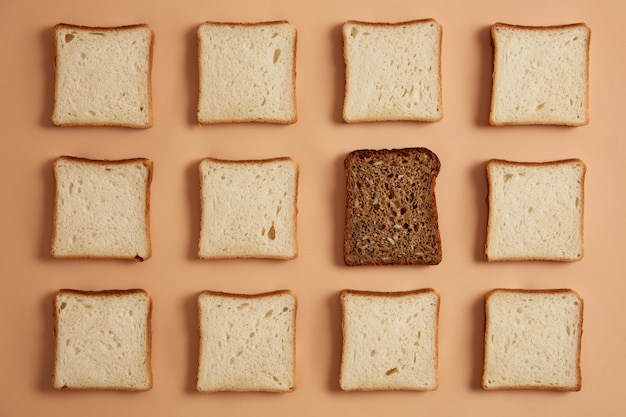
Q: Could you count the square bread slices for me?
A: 11